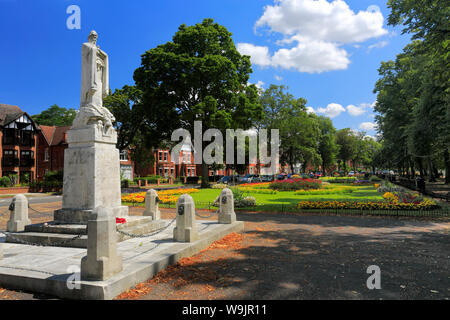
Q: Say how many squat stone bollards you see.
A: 5